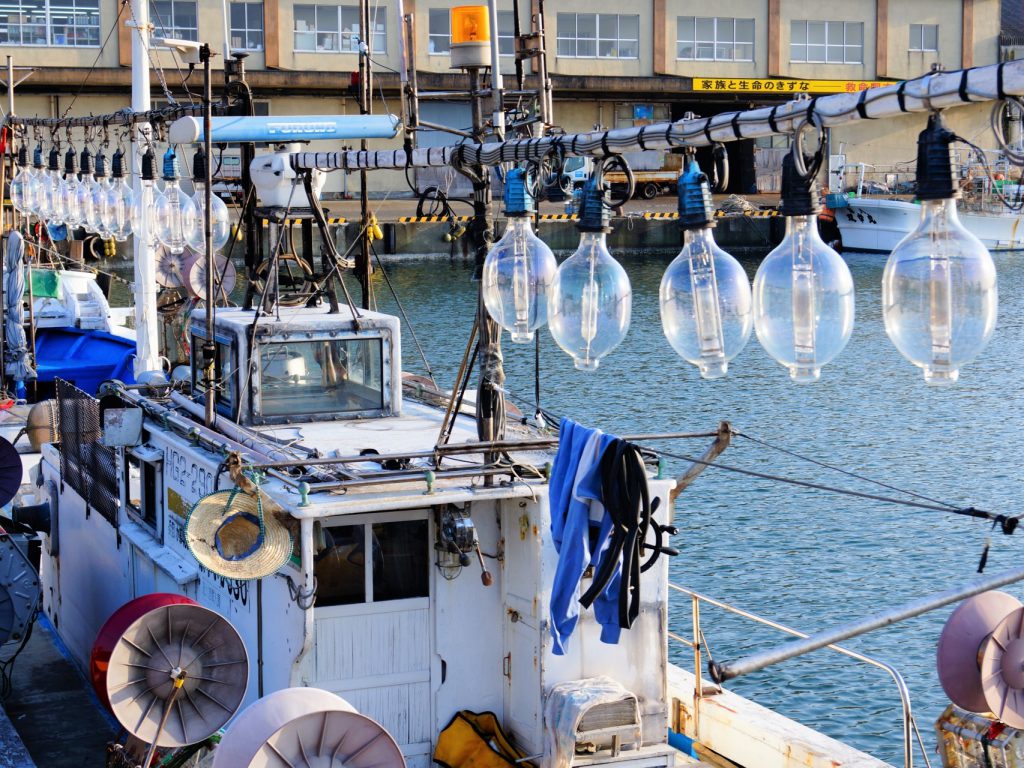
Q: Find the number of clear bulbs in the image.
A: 15